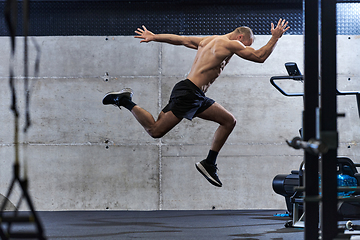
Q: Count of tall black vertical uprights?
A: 2